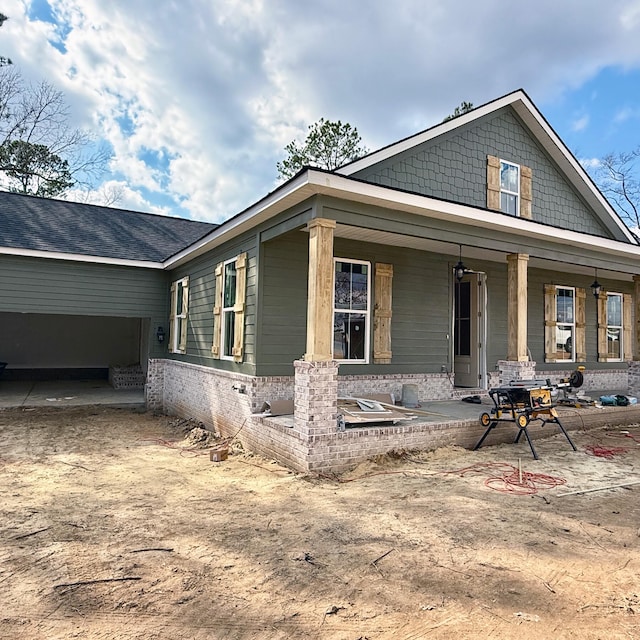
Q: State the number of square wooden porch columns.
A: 3